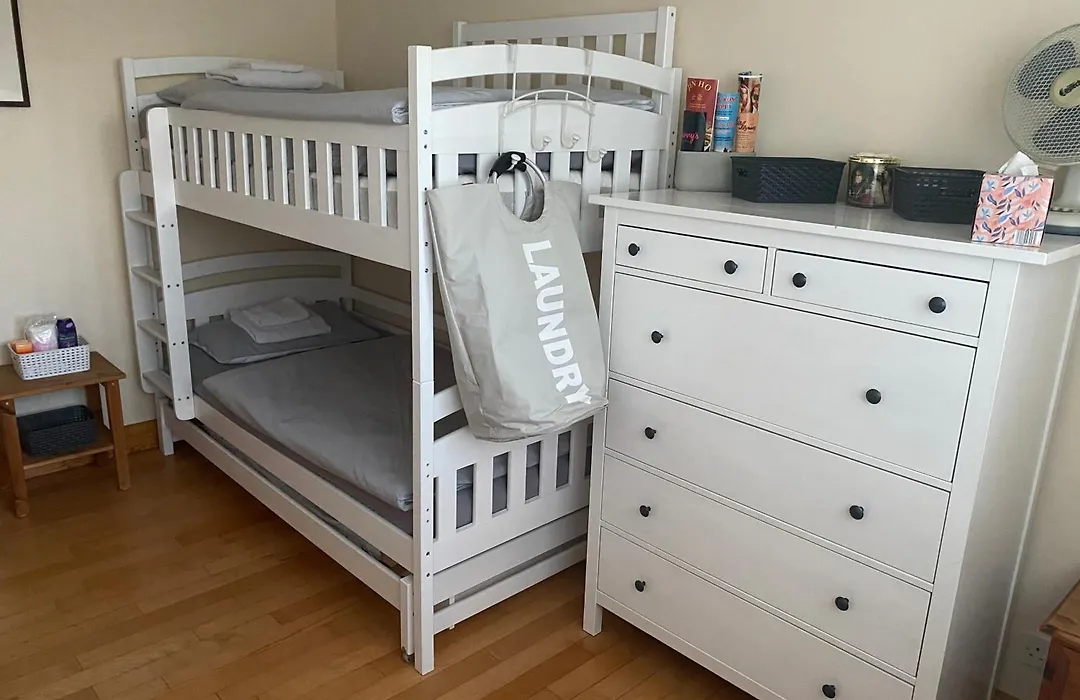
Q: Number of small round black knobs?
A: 12